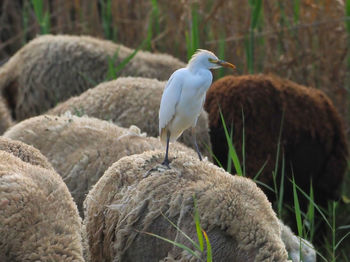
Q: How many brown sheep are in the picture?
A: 1